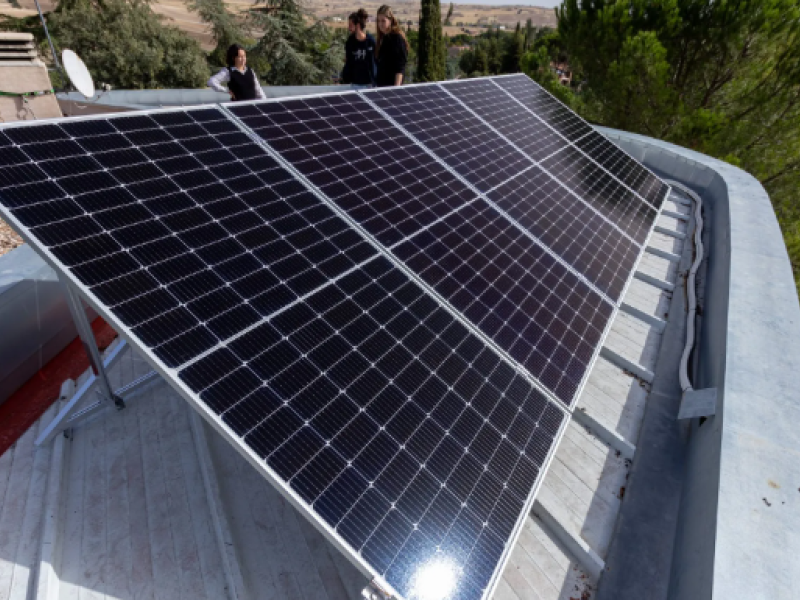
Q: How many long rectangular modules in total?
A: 5